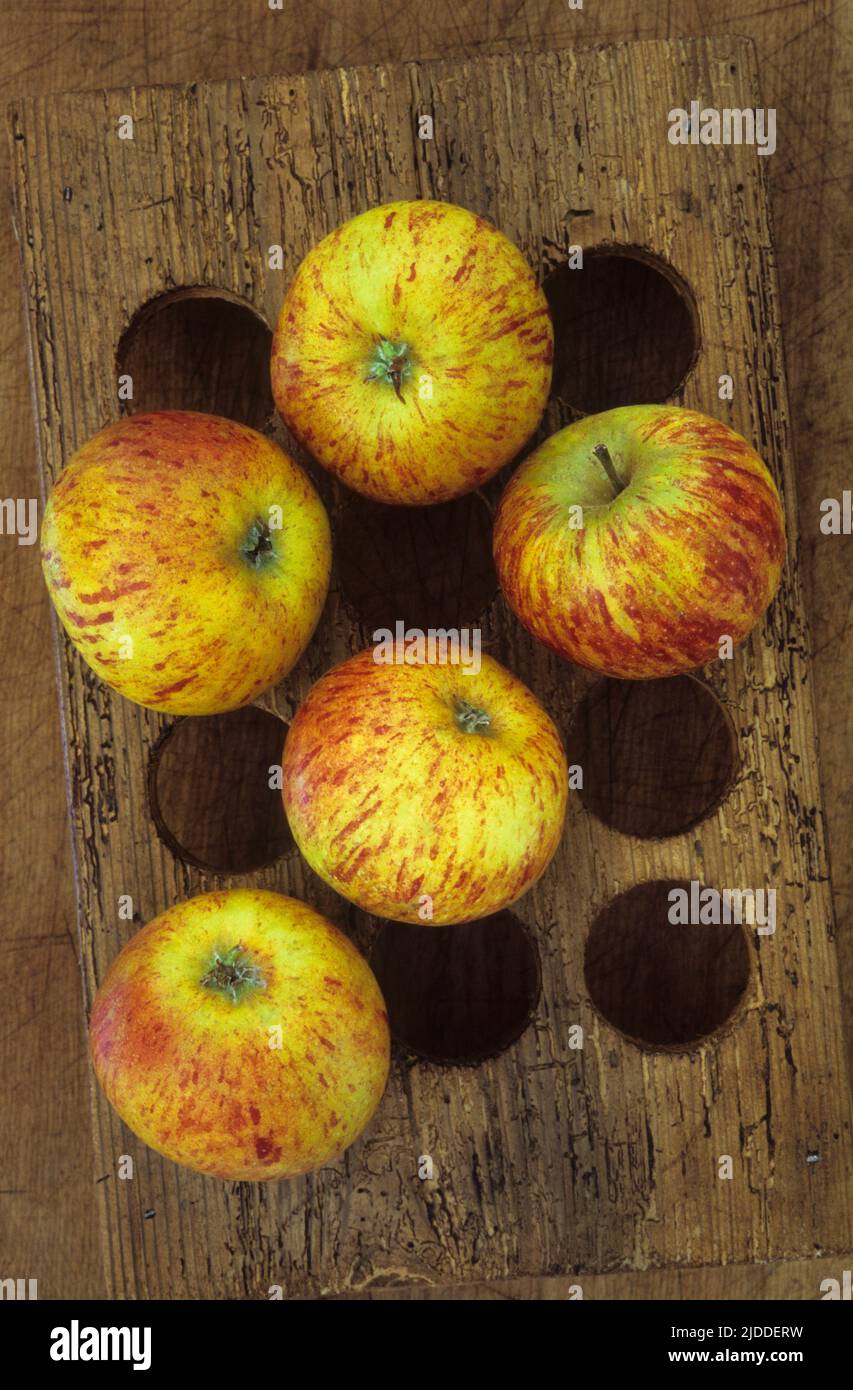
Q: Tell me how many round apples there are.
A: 5